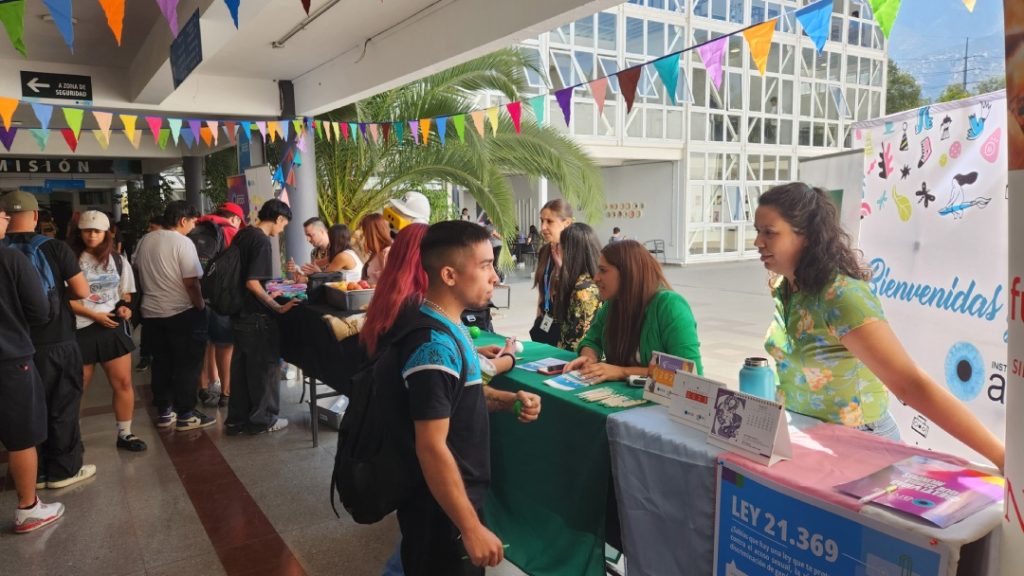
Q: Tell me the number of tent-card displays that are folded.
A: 3